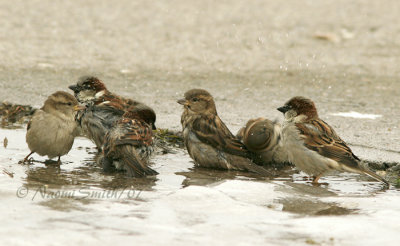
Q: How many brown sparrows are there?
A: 6